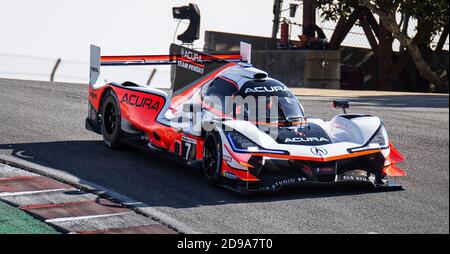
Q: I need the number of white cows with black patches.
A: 0